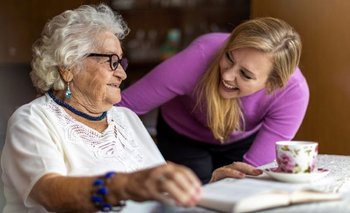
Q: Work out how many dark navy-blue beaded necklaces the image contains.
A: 1